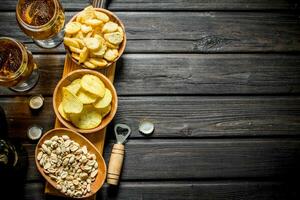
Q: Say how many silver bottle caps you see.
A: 3